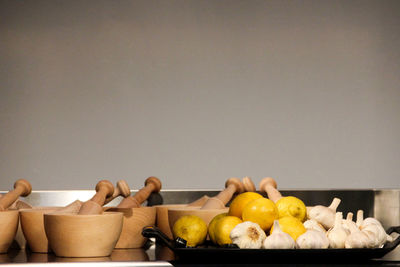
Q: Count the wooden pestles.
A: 7